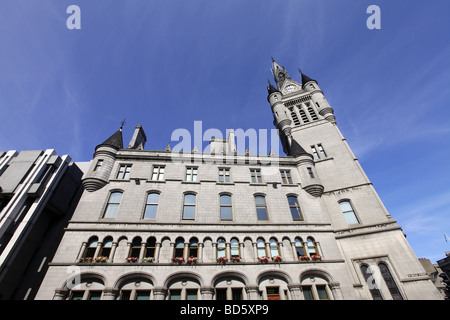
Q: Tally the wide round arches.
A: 6